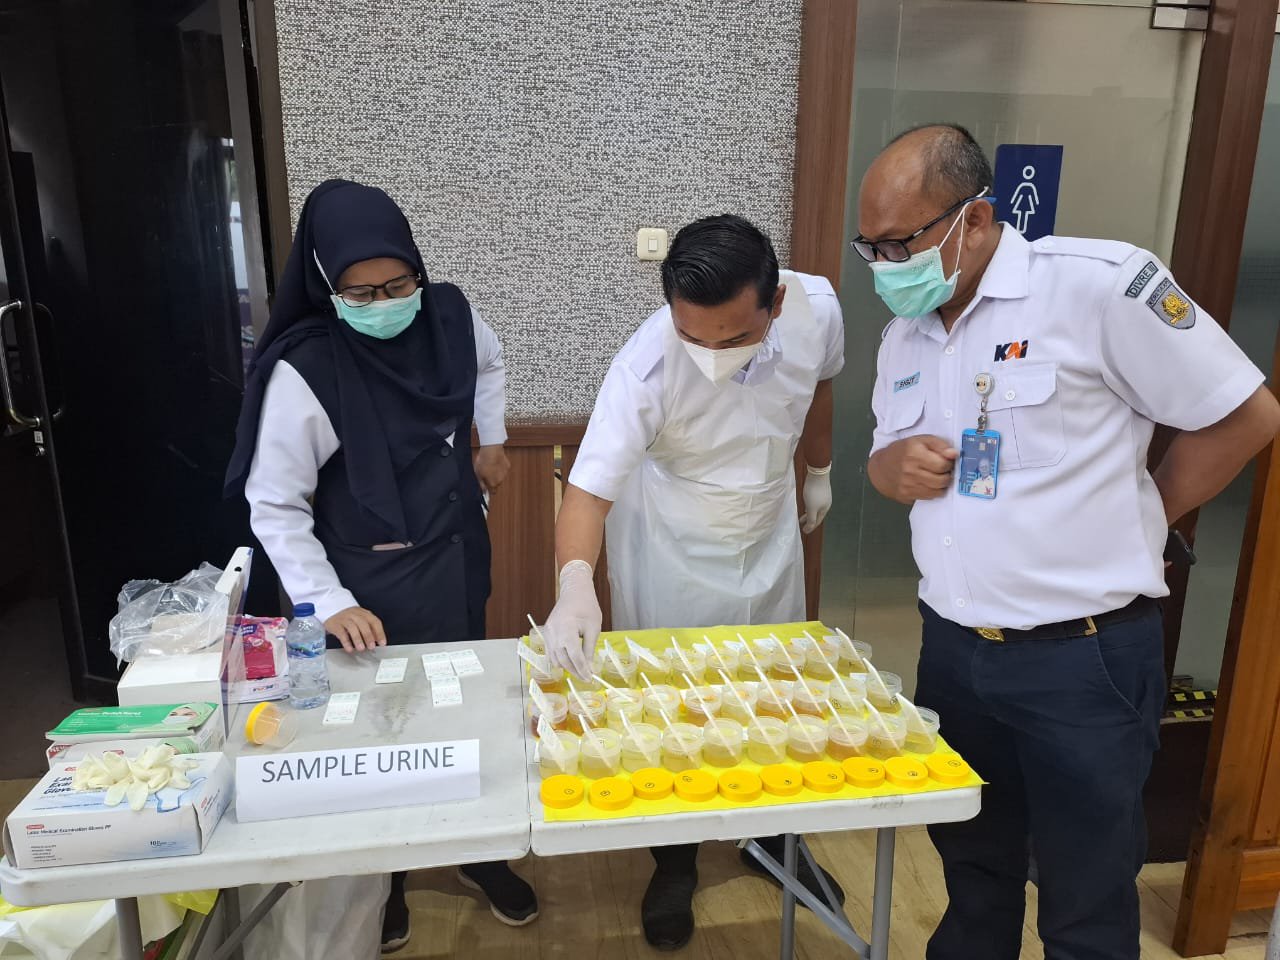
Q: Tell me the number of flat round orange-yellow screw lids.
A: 11